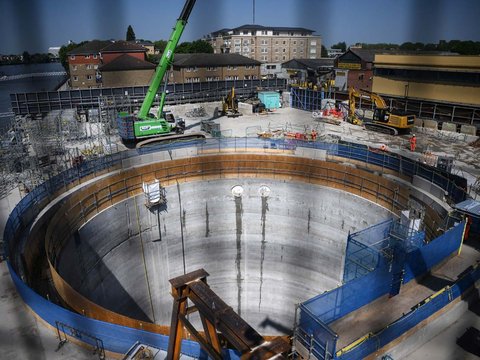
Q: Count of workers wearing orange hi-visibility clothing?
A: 2